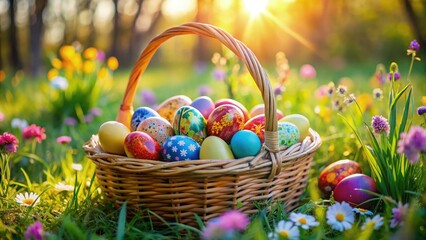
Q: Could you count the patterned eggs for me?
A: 10